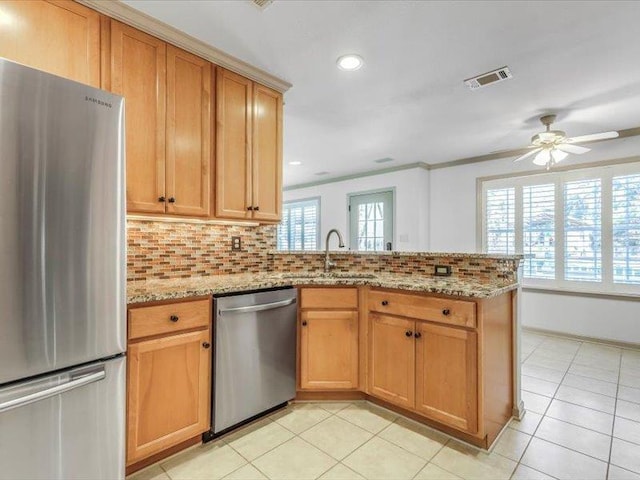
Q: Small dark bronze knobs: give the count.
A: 11